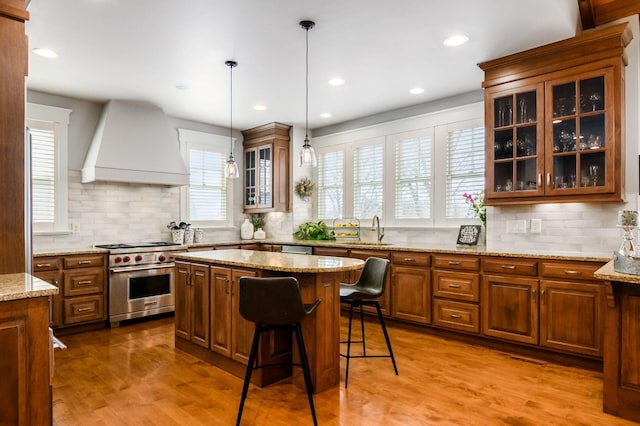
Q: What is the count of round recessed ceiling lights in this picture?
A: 6